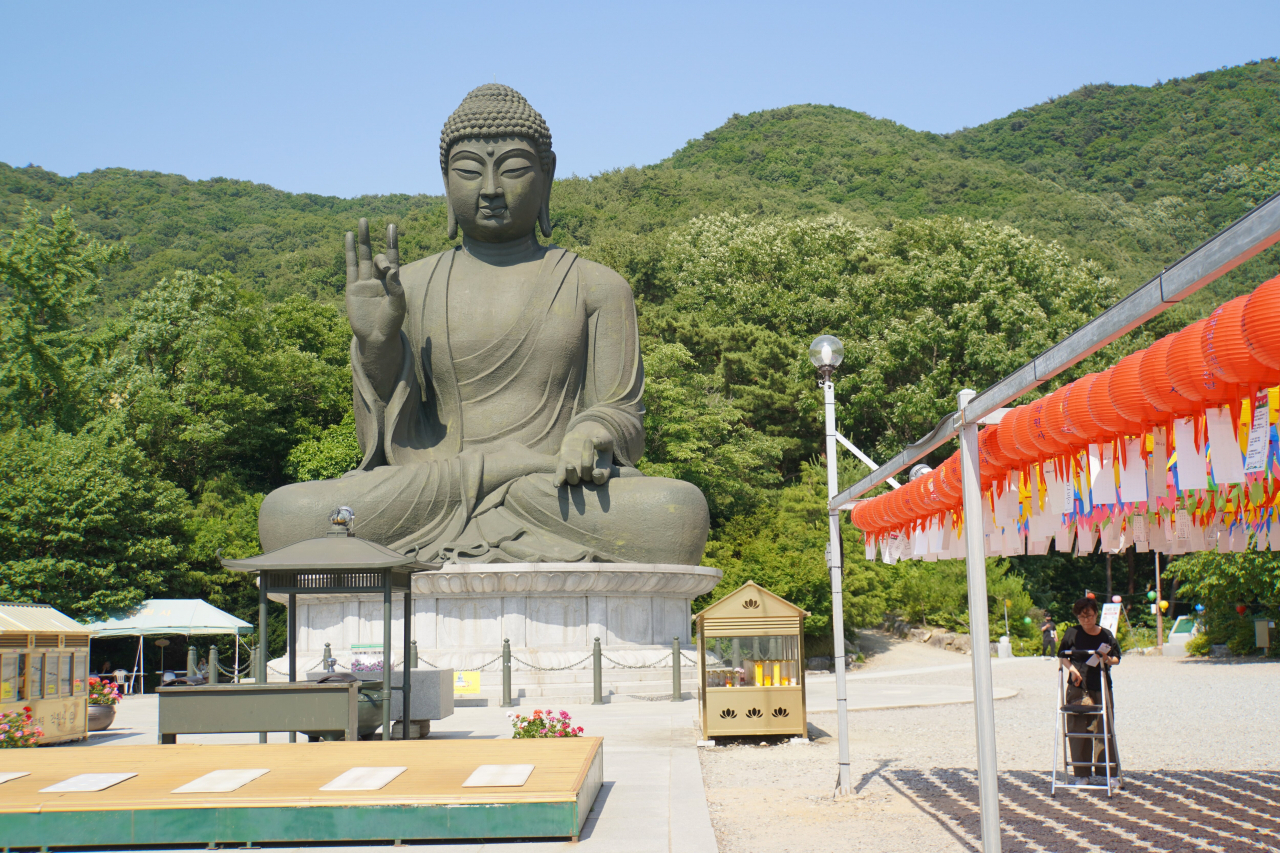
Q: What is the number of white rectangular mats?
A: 5